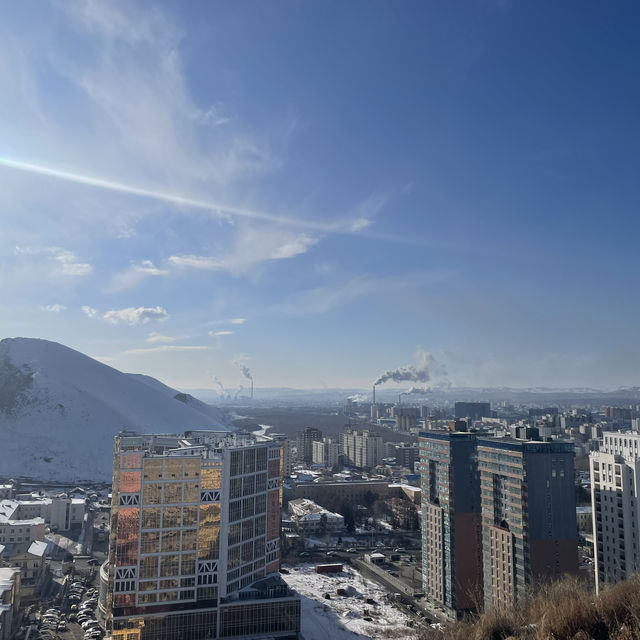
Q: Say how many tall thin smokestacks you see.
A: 3